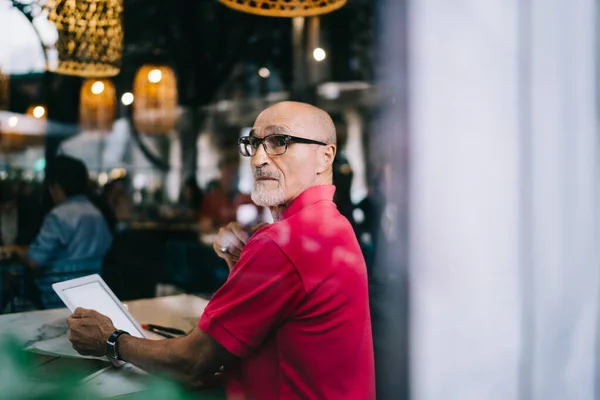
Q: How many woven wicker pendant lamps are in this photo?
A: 4